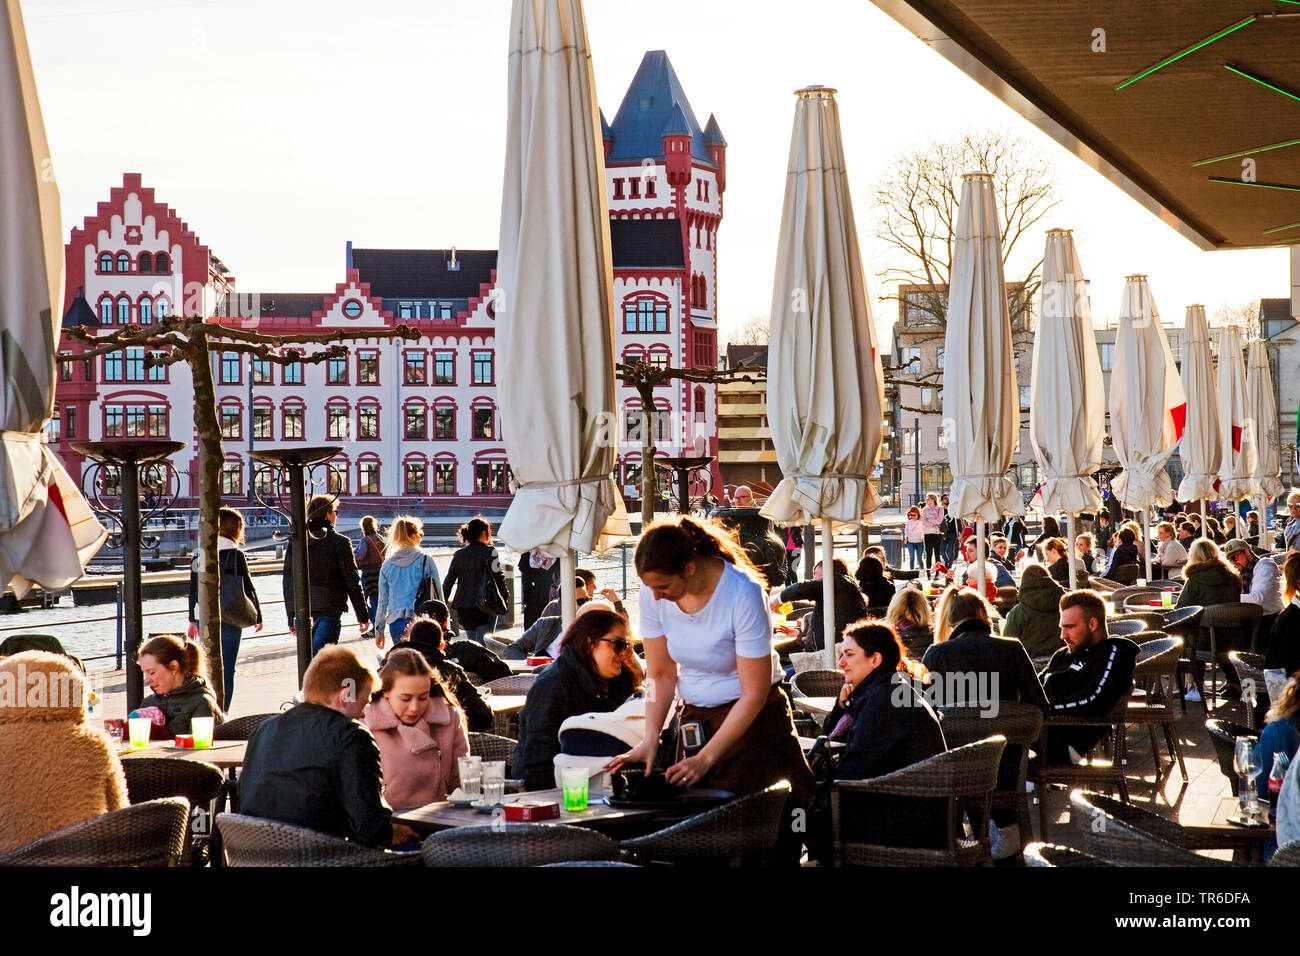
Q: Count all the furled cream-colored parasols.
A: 9